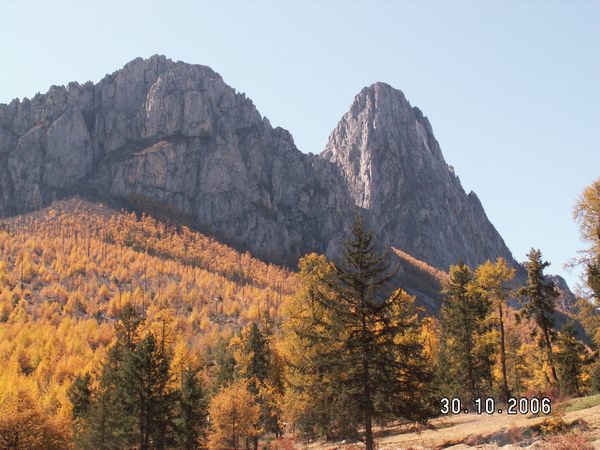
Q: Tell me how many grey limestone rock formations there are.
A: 2